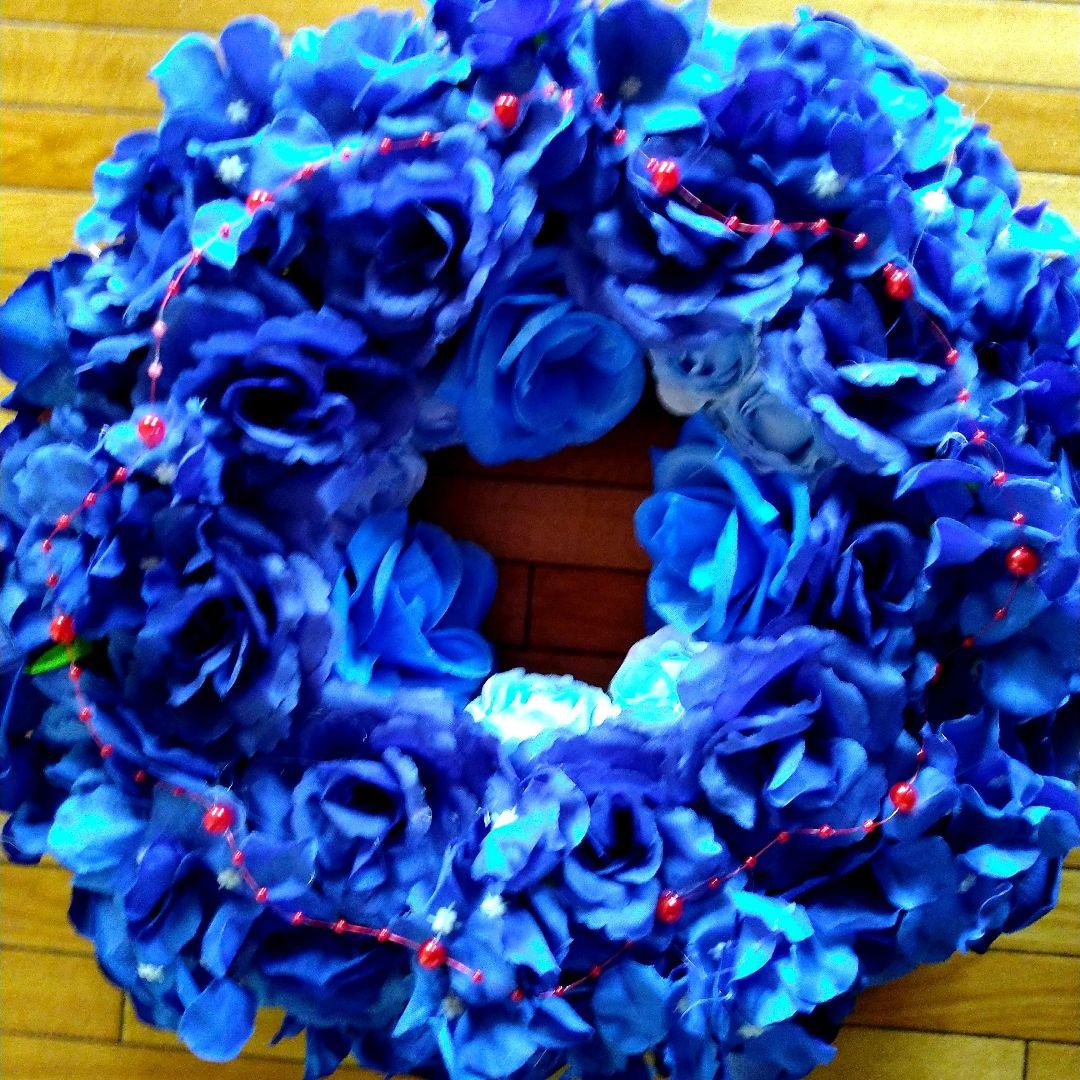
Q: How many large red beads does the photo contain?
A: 11